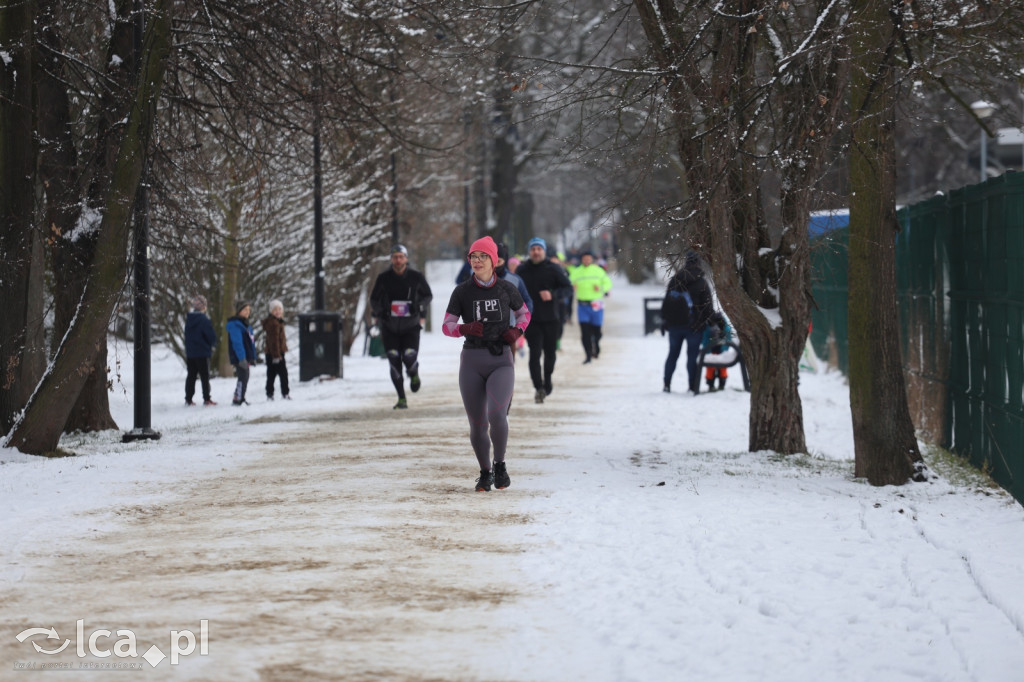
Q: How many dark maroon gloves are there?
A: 2